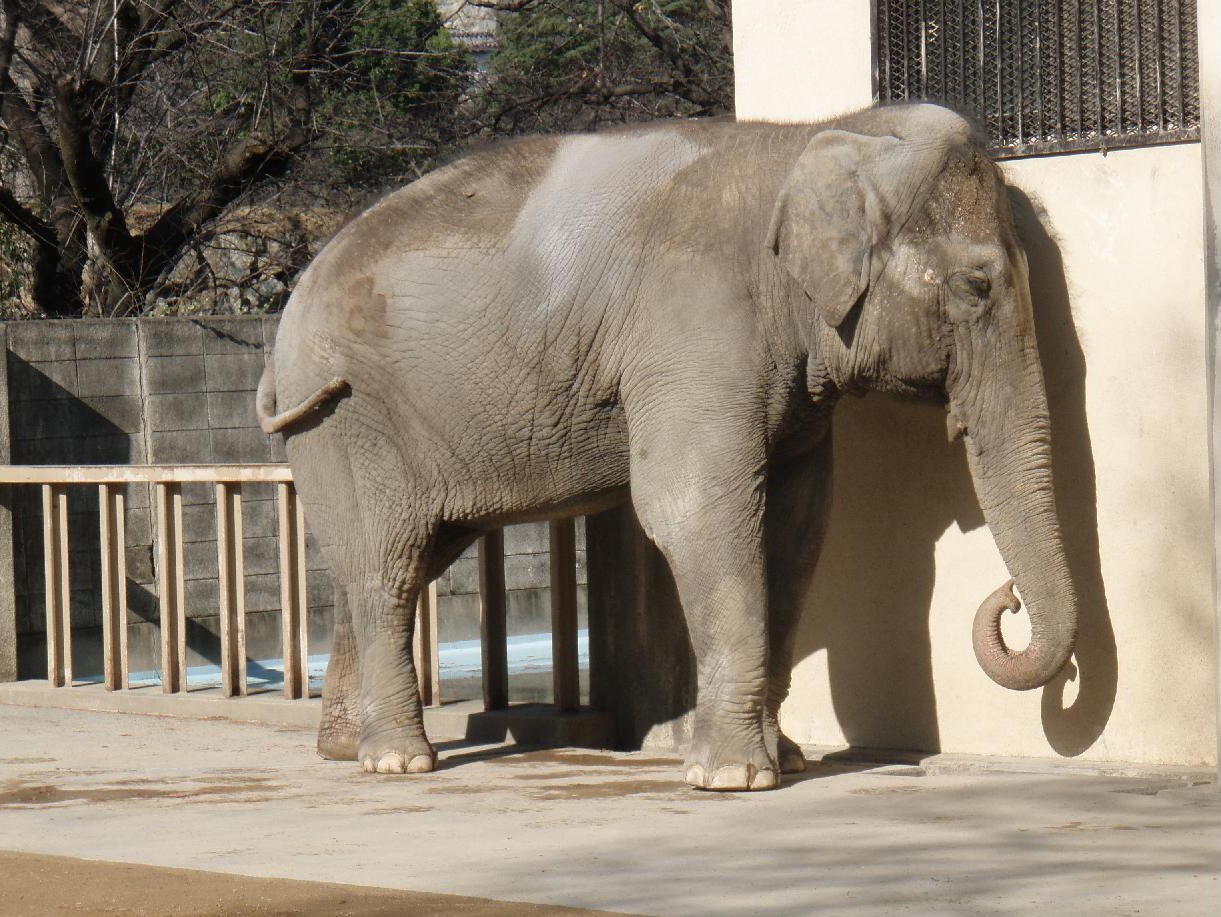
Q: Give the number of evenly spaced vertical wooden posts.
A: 8